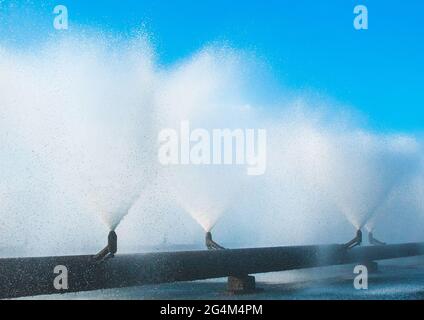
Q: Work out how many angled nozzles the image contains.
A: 4